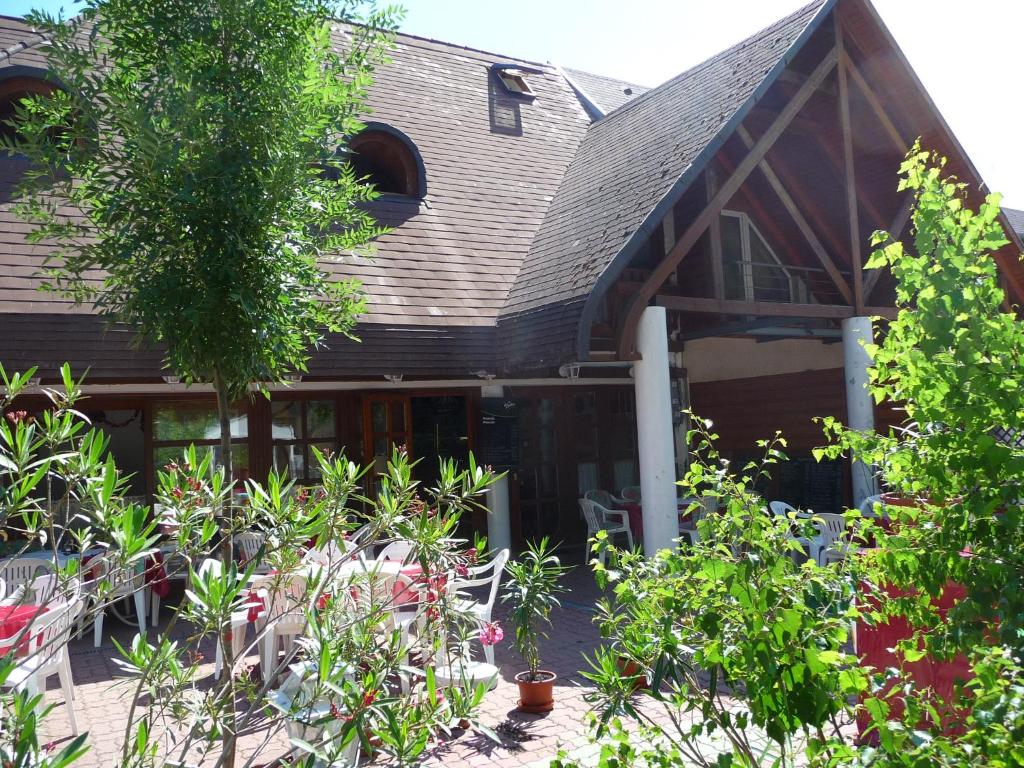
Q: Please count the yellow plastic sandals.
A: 0